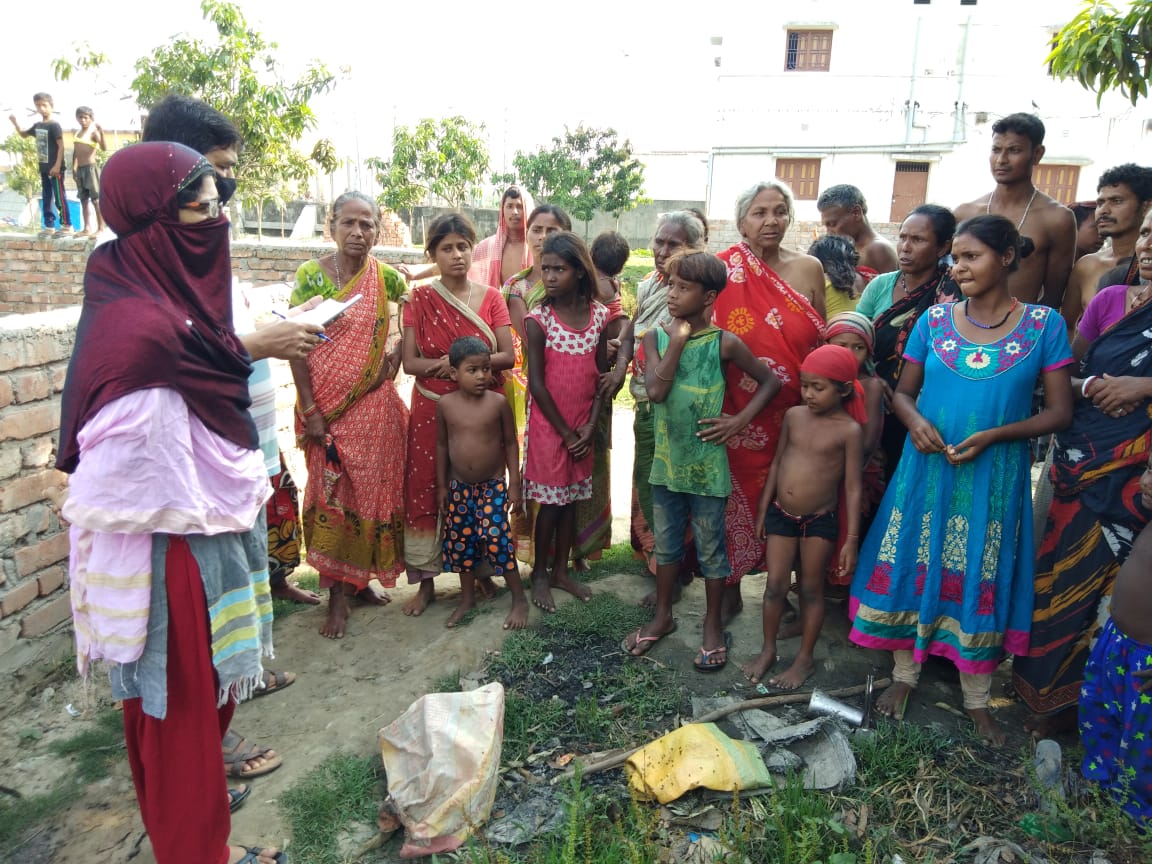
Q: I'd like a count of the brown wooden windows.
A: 3